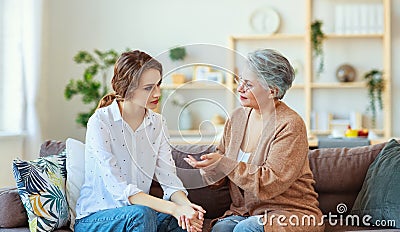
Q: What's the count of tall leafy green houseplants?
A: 1